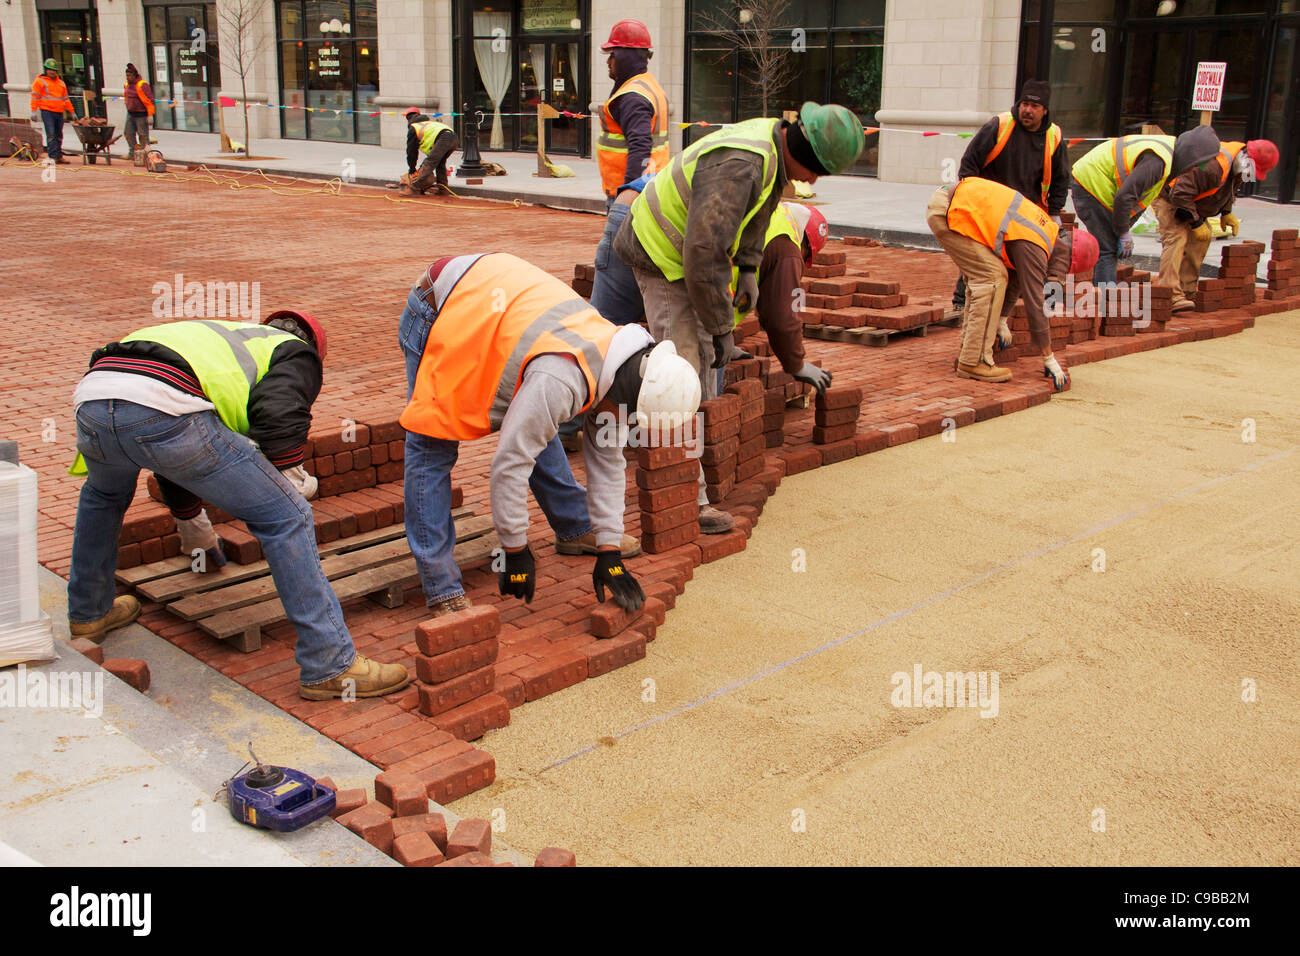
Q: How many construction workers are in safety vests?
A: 12